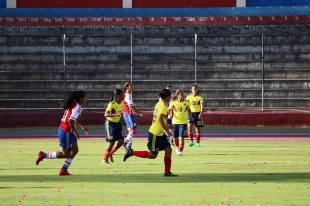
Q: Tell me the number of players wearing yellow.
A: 4